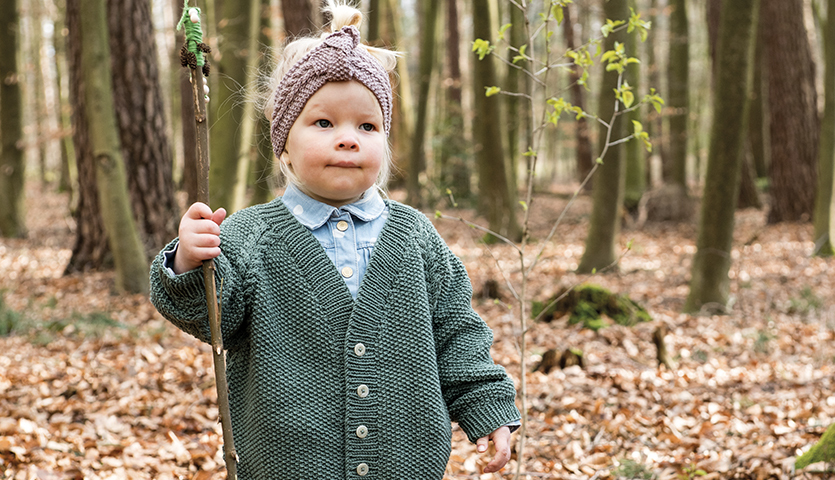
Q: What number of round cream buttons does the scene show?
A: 6